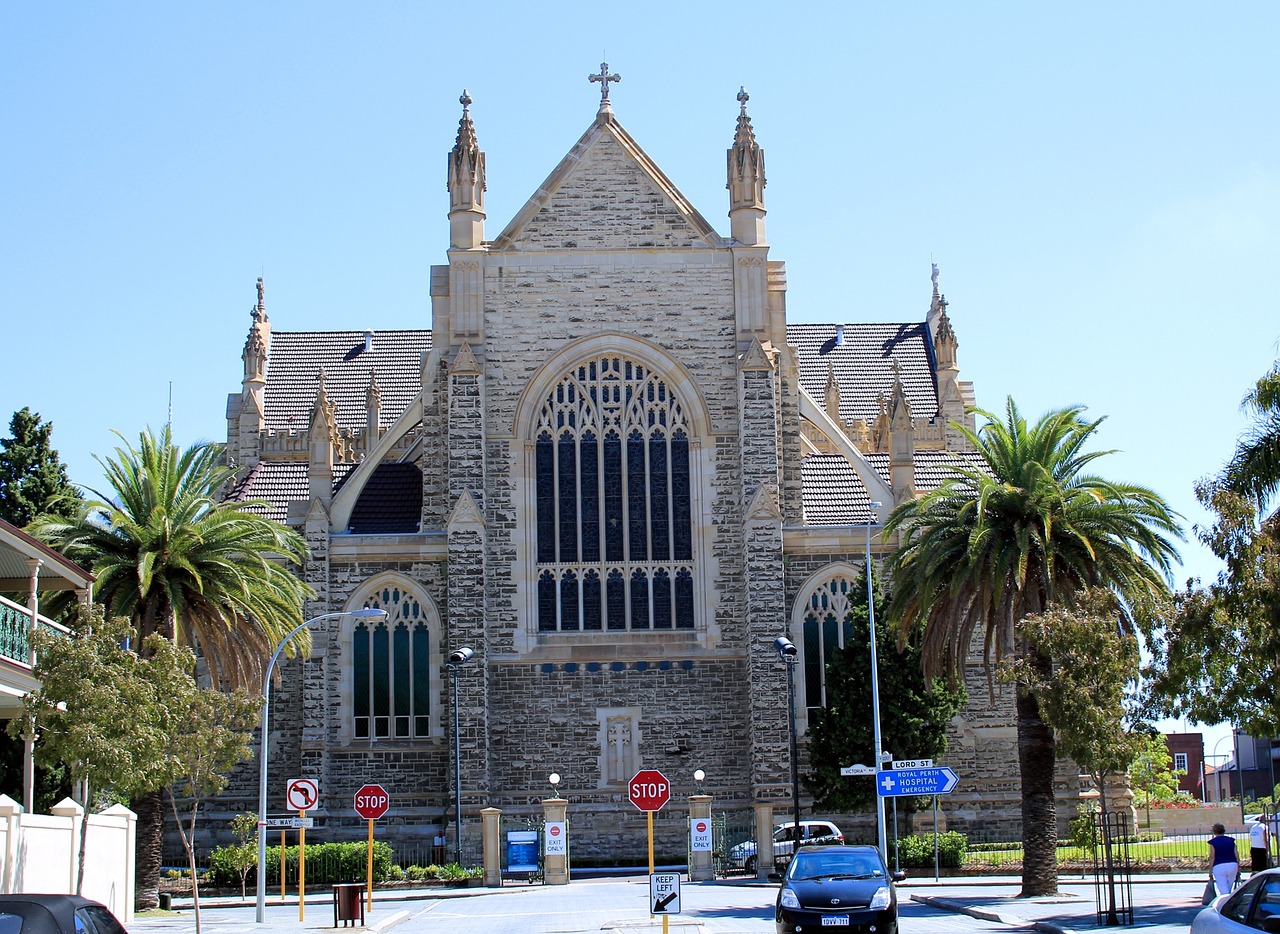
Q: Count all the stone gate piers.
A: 4